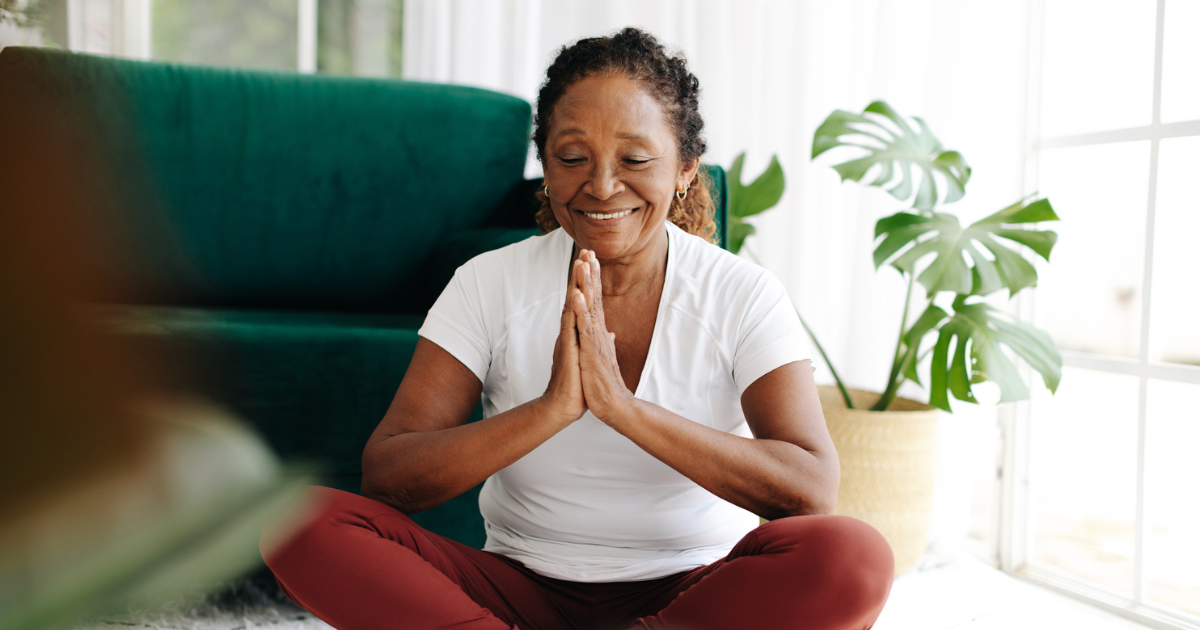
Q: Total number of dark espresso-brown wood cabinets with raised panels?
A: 0